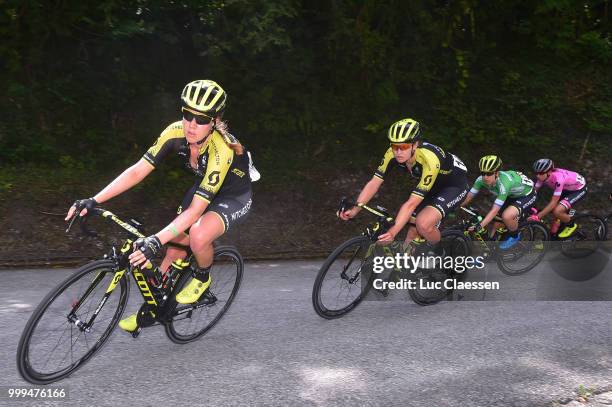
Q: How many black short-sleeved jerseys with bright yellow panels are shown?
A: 2